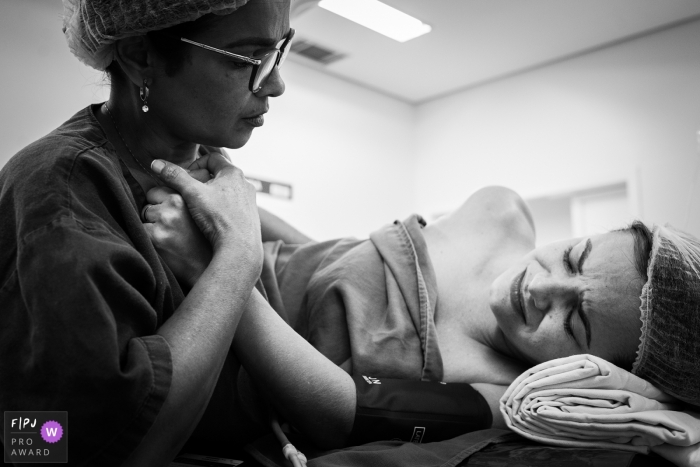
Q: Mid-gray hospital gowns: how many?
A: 1